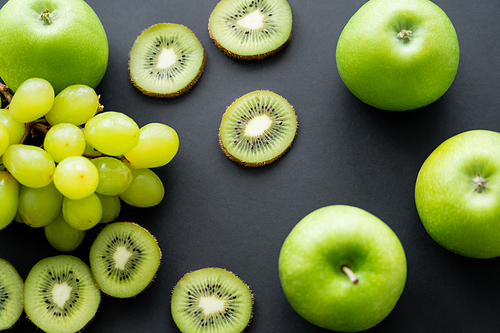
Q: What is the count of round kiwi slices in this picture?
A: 7